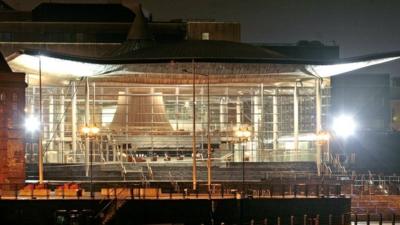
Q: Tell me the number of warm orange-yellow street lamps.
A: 3